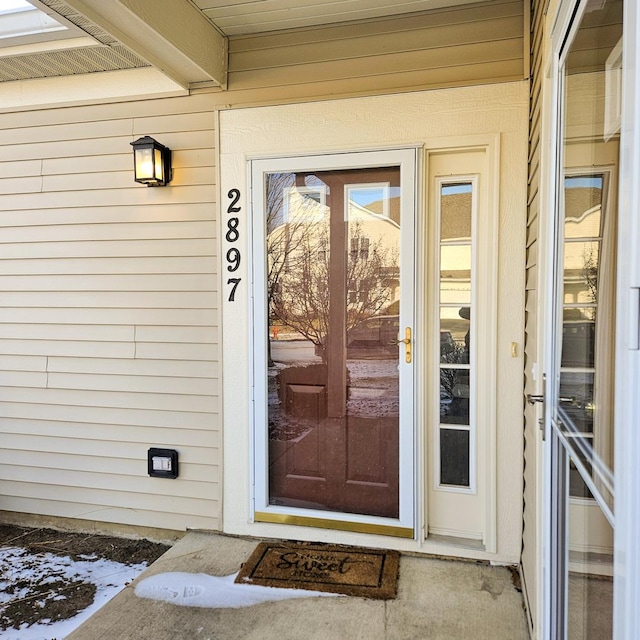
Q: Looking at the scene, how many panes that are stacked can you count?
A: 5